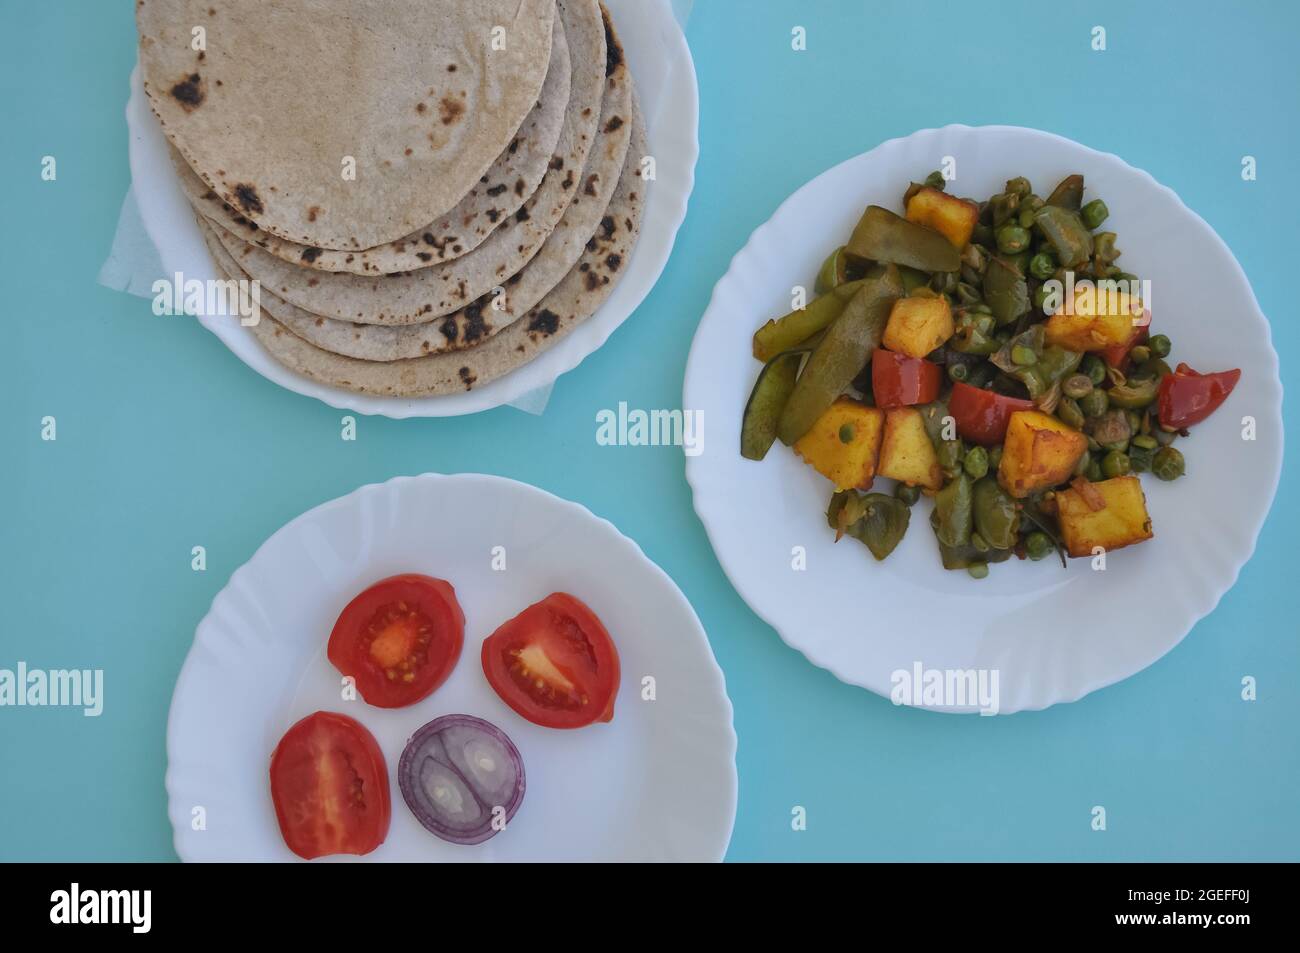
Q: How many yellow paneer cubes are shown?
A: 7